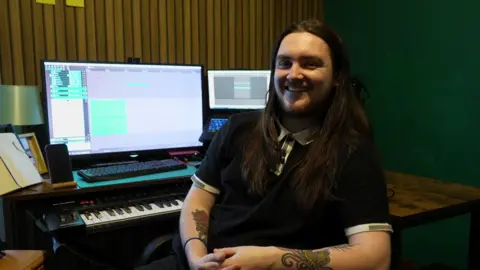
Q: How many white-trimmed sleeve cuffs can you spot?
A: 2